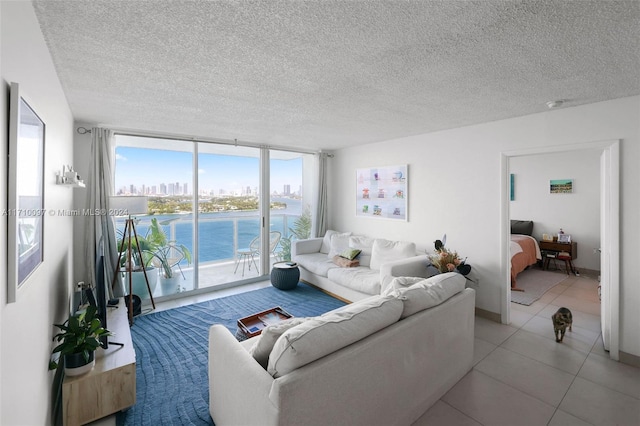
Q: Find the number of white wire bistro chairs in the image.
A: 2